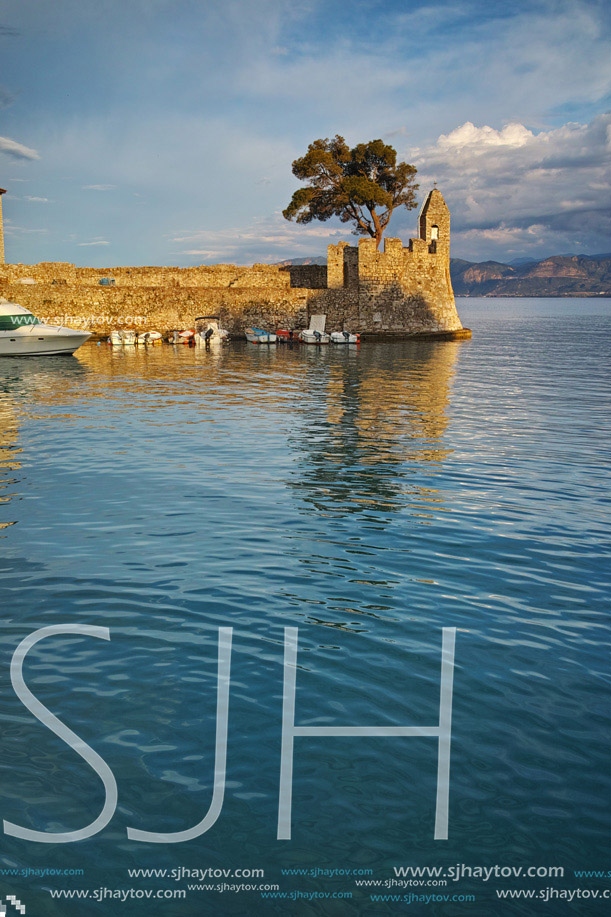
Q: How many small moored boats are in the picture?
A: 8